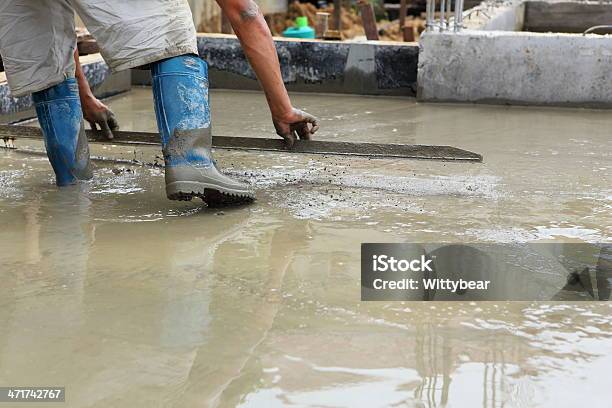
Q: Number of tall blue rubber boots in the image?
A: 2